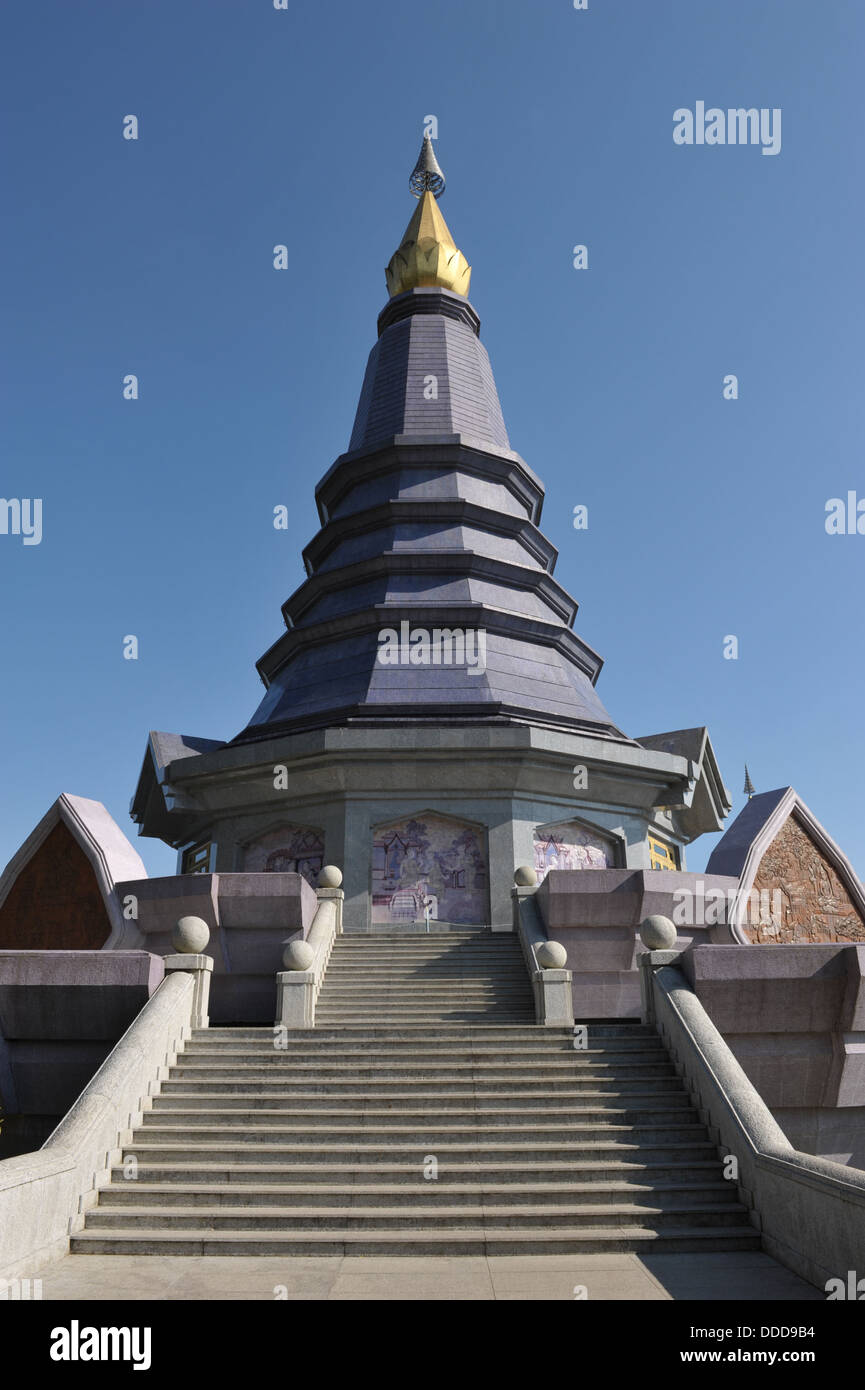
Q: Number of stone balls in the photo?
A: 6